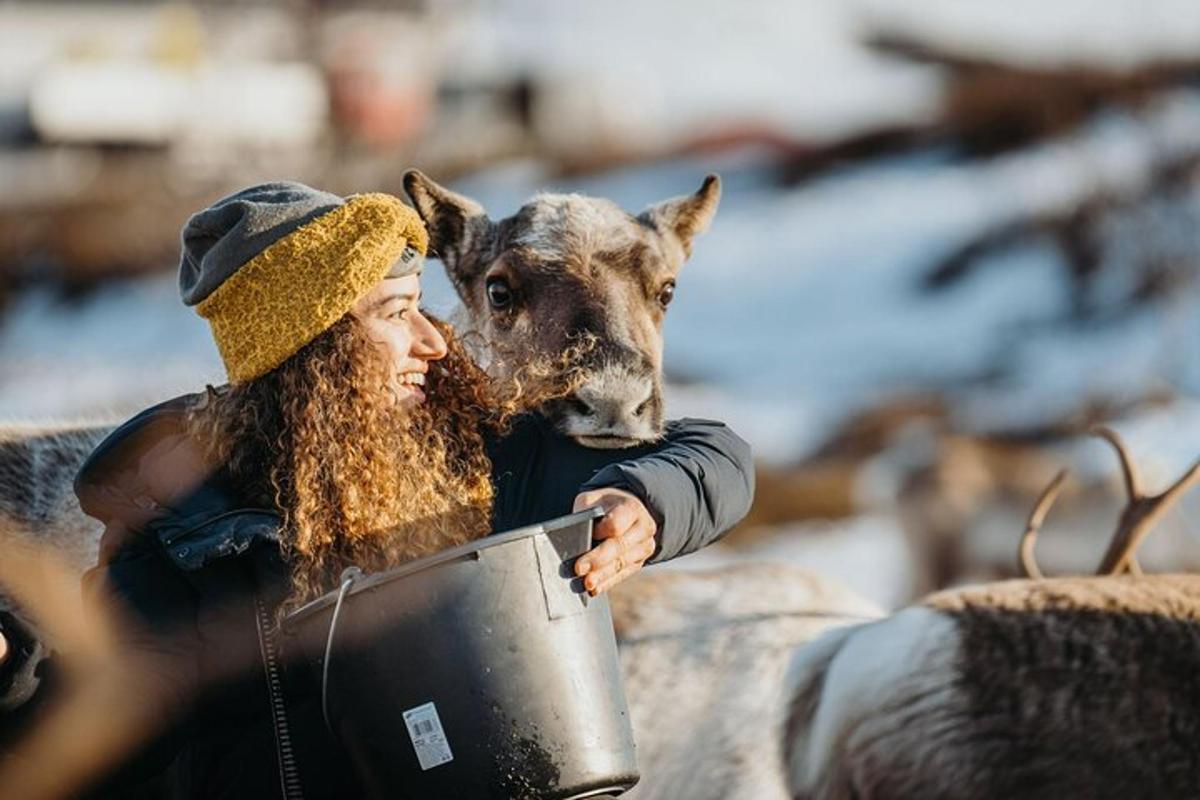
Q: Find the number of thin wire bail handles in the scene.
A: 1